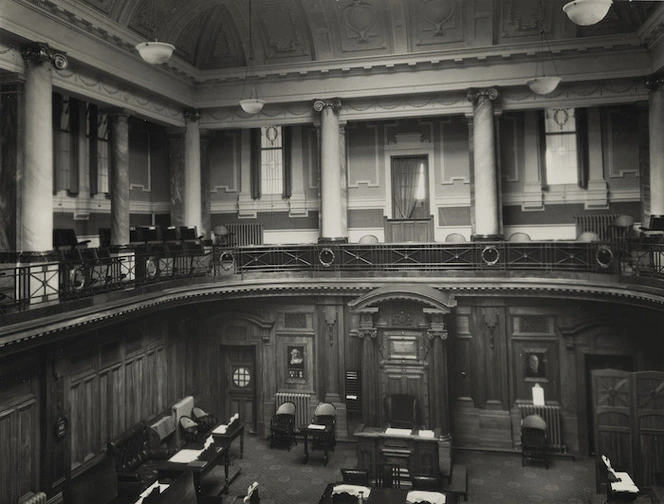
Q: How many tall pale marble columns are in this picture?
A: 6